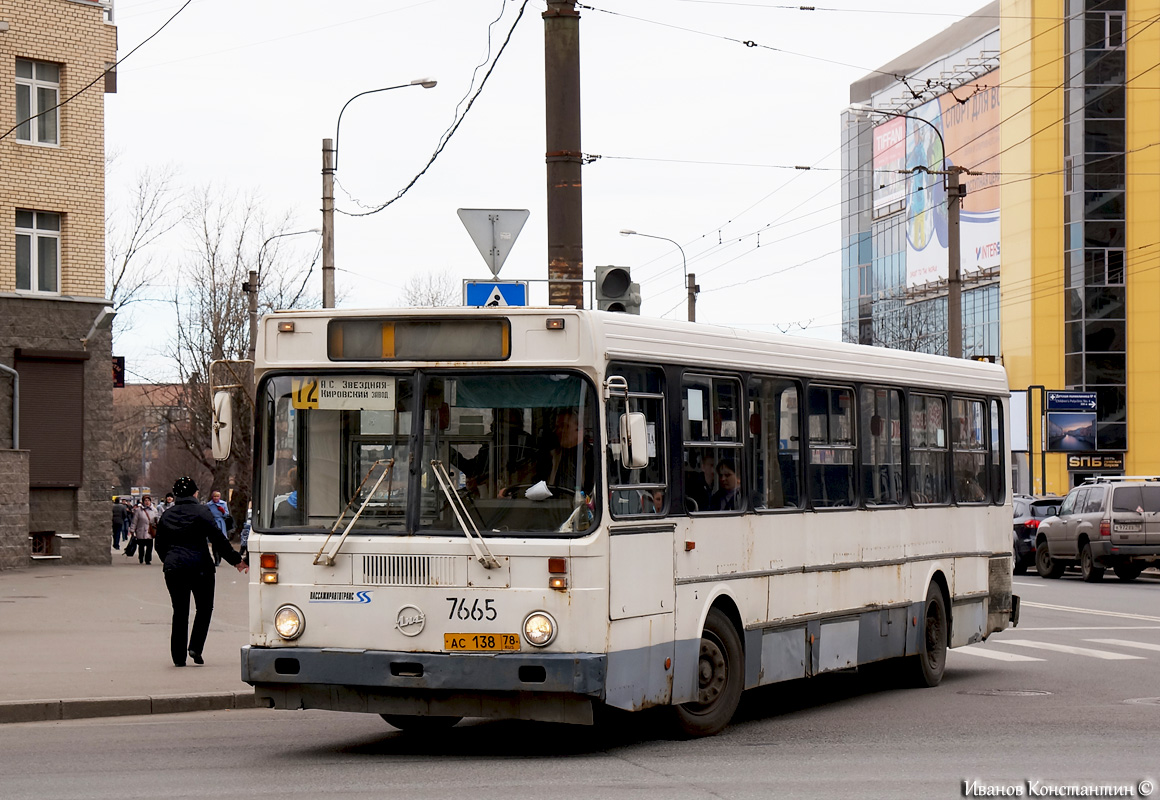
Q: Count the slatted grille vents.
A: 1